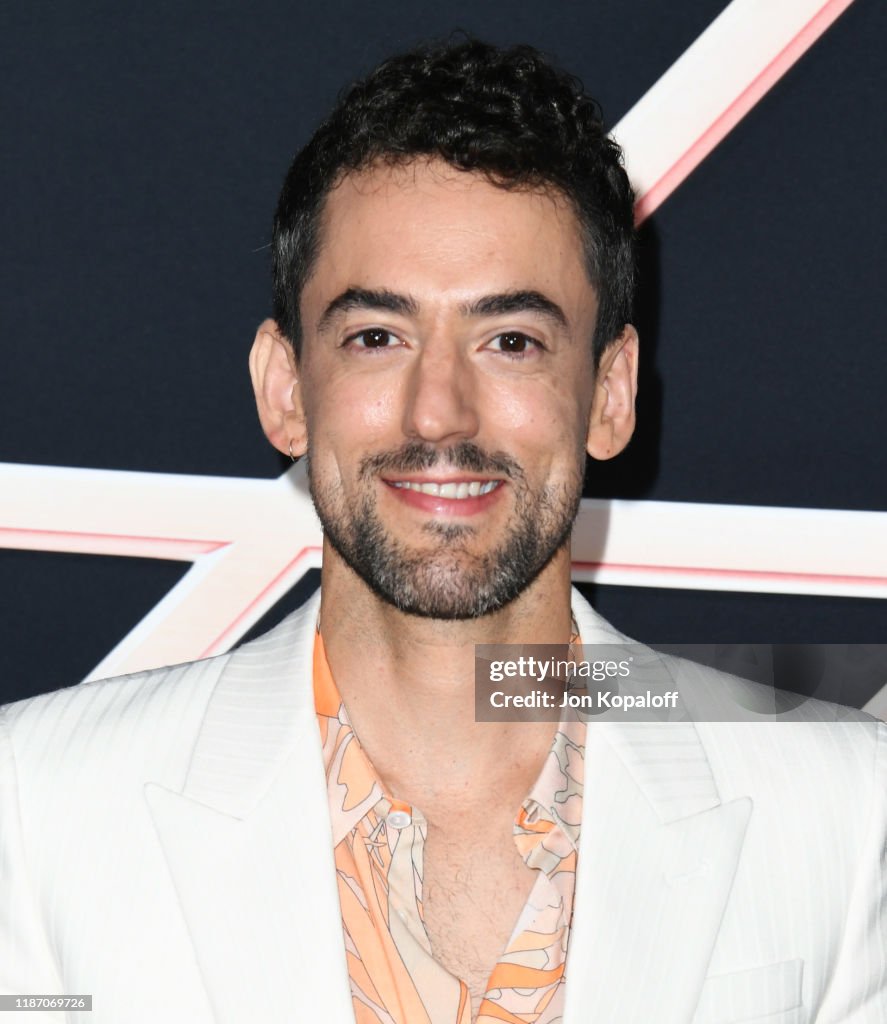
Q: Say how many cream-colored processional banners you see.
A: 0